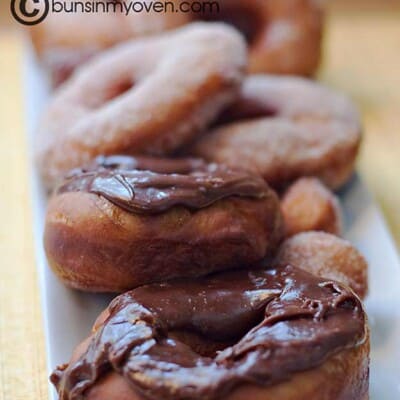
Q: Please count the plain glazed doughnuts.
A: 2